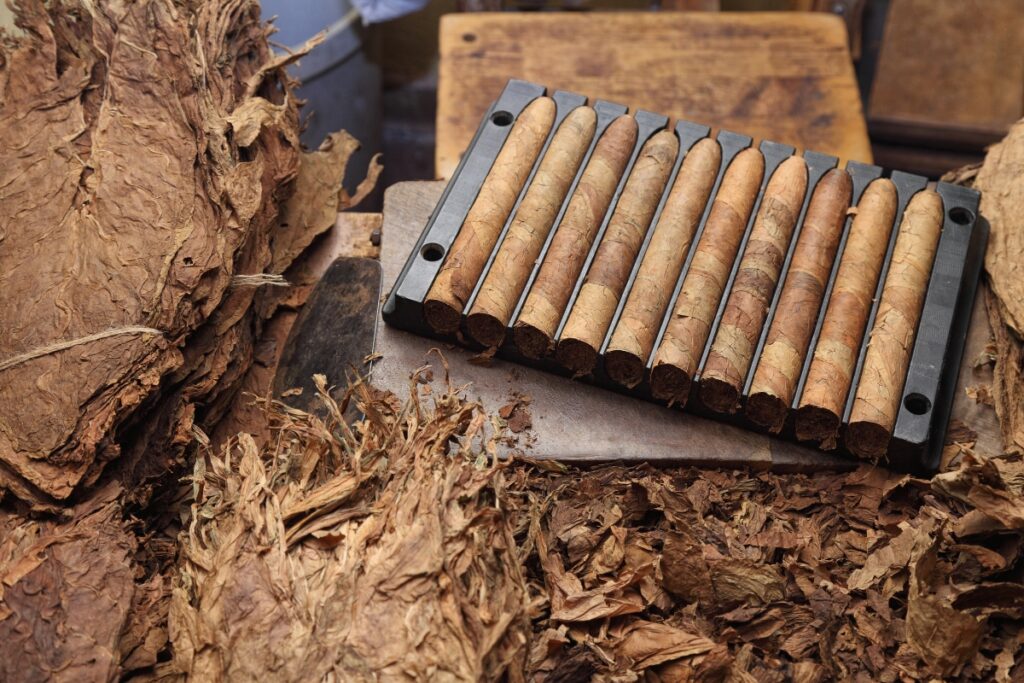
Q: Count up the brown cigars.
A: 10